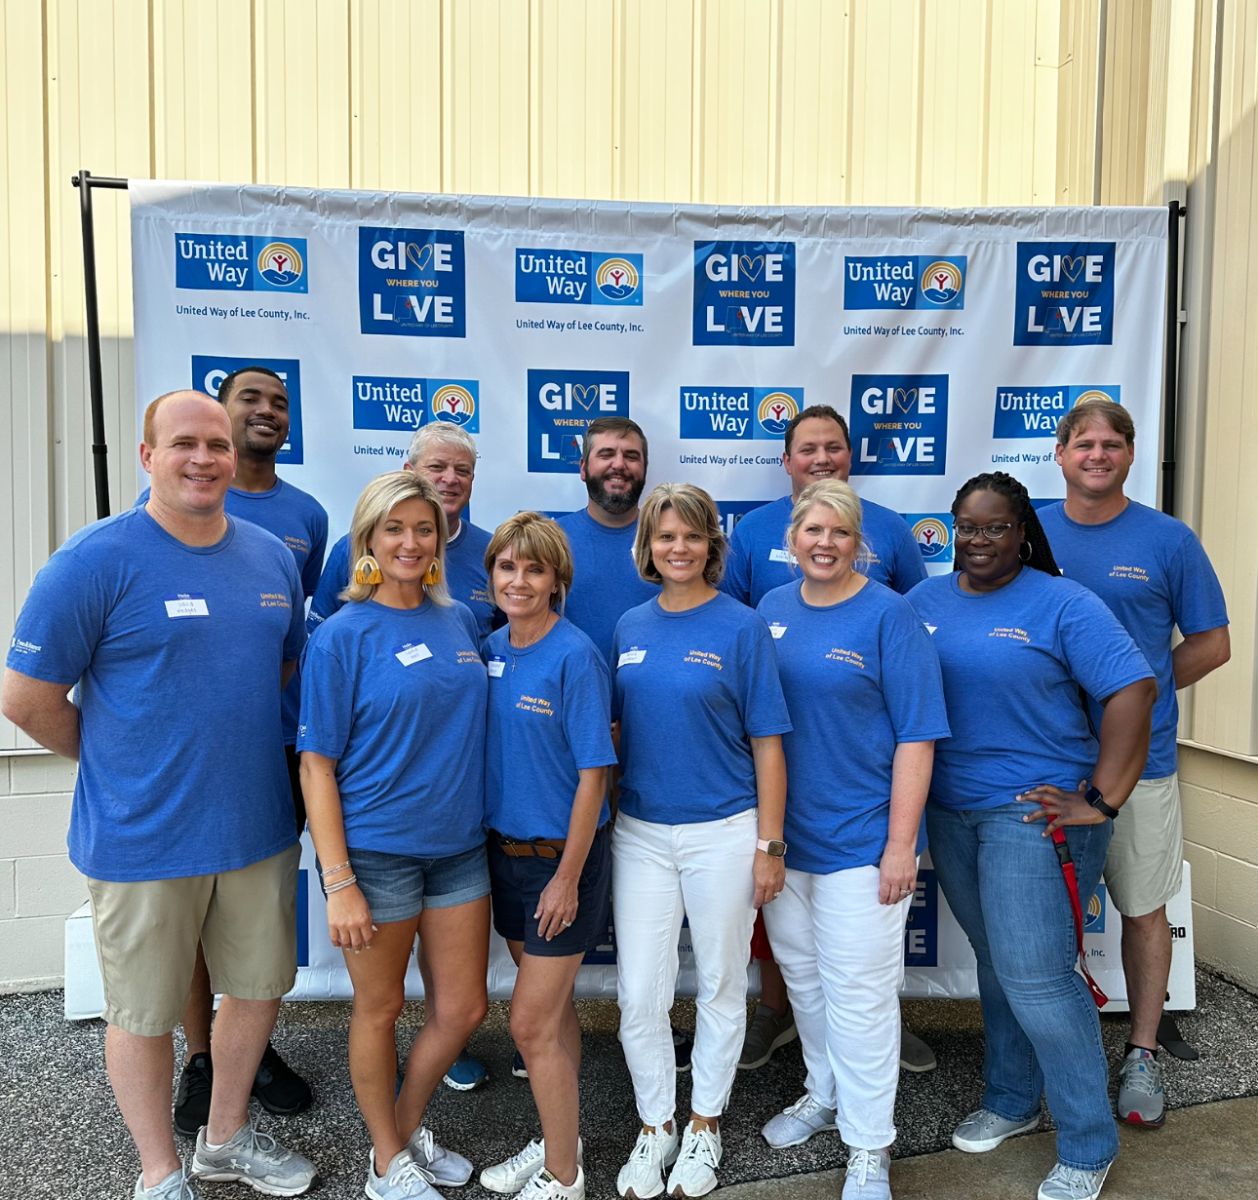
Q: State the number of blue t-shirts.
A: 11